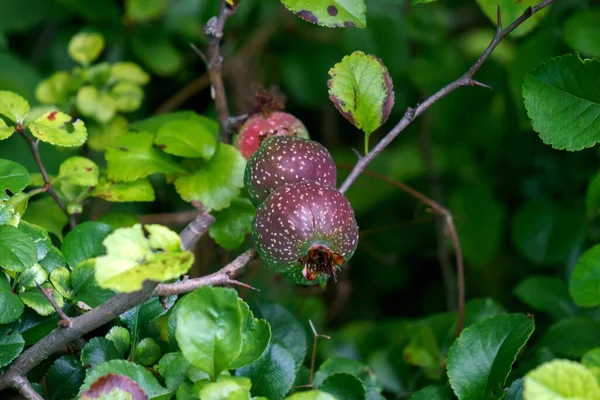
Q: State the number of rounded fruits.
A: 3